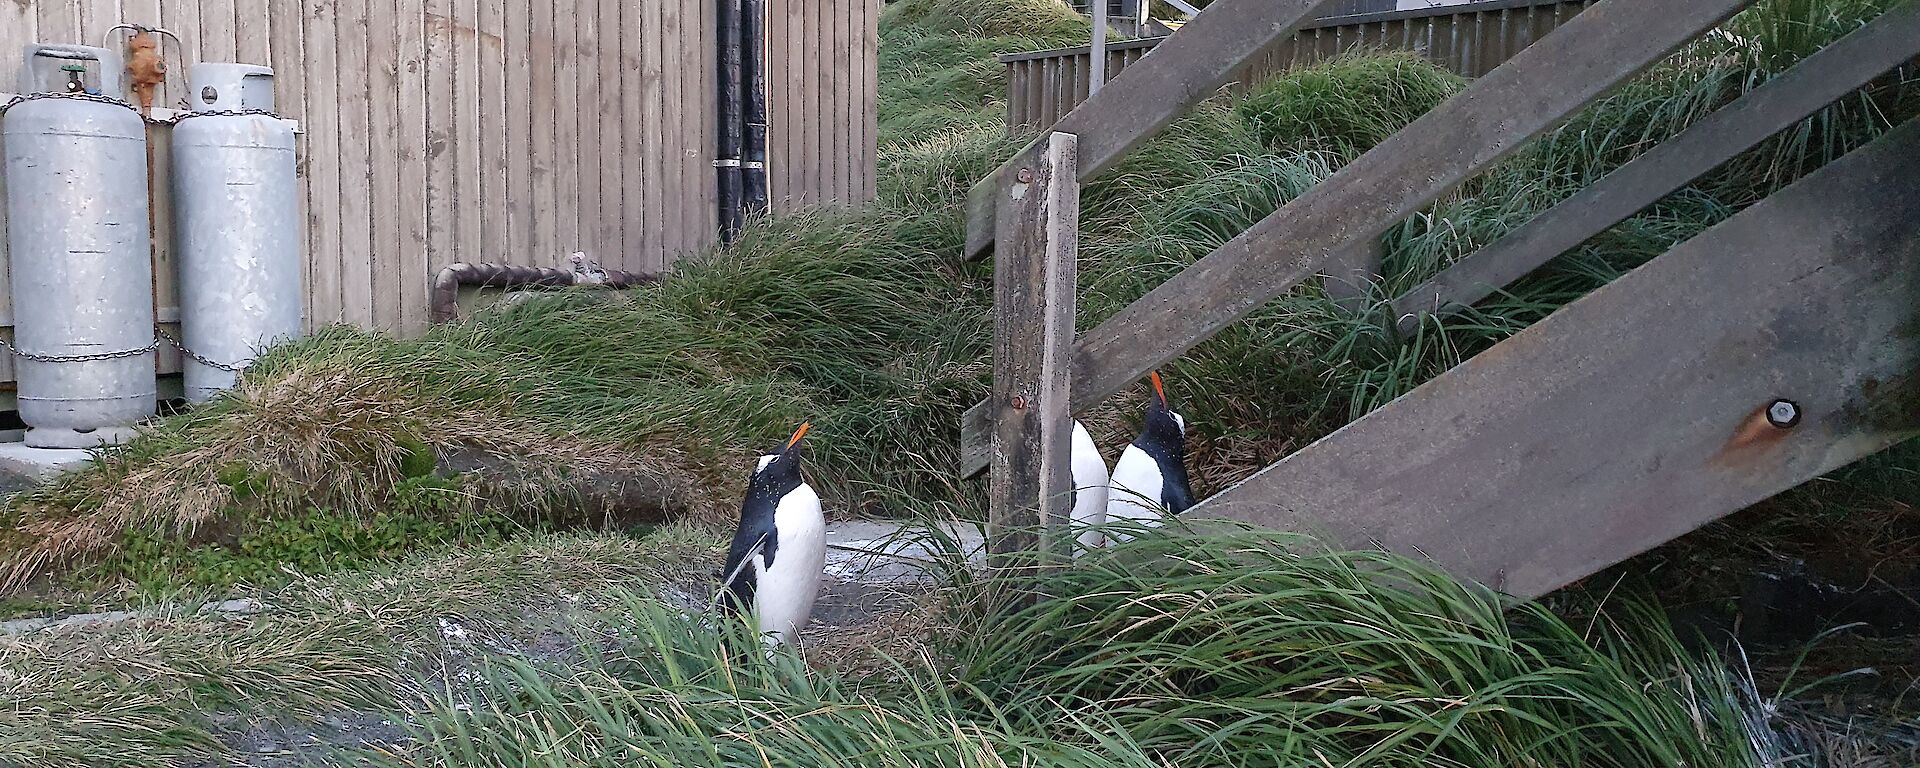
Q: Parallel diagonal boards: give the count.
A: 4